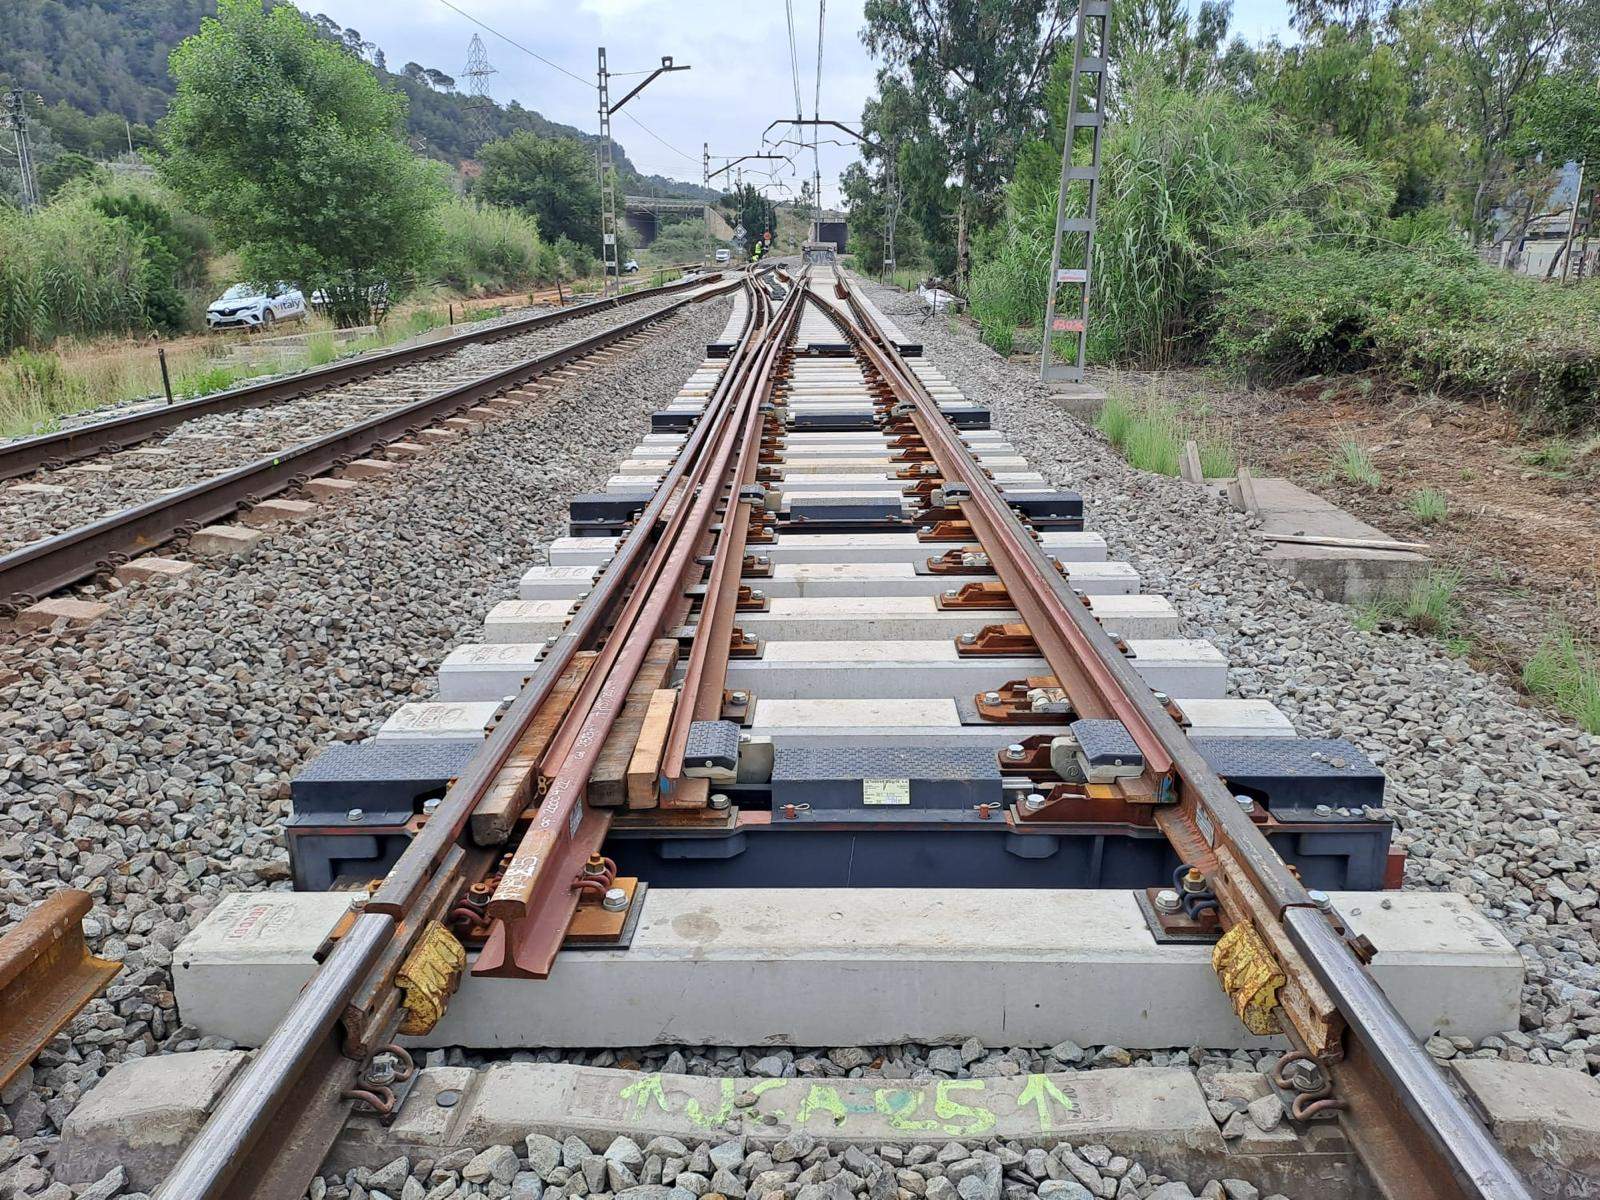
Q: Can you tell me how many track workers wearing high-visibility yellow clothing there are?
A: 2